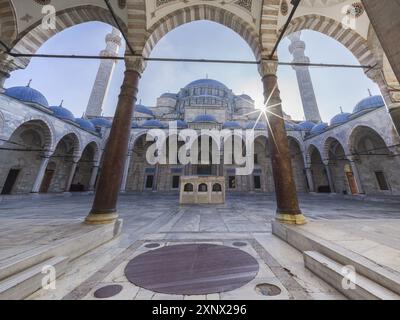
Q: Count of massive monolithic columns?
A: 2